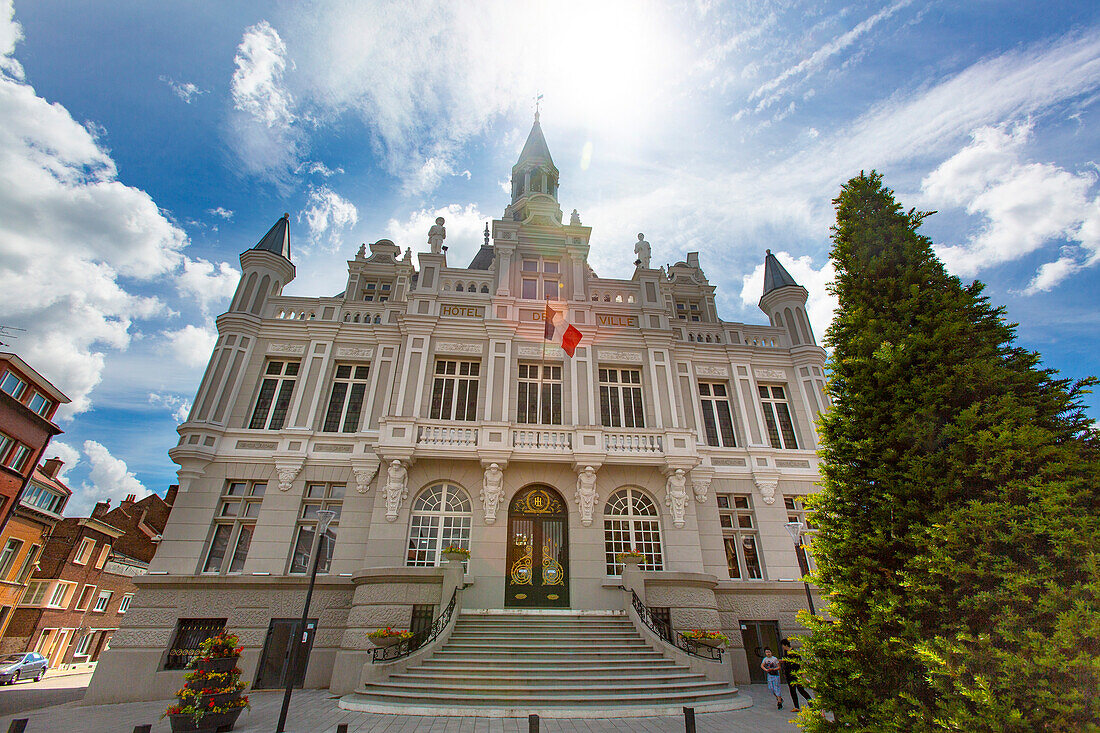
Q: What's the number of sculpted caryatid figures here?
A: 4